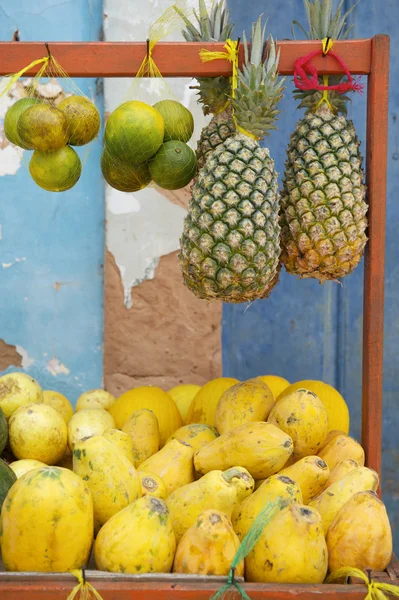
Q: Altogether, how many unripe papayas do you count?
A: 2